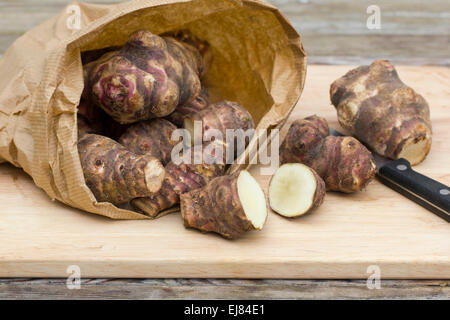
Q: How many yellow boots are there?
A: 0